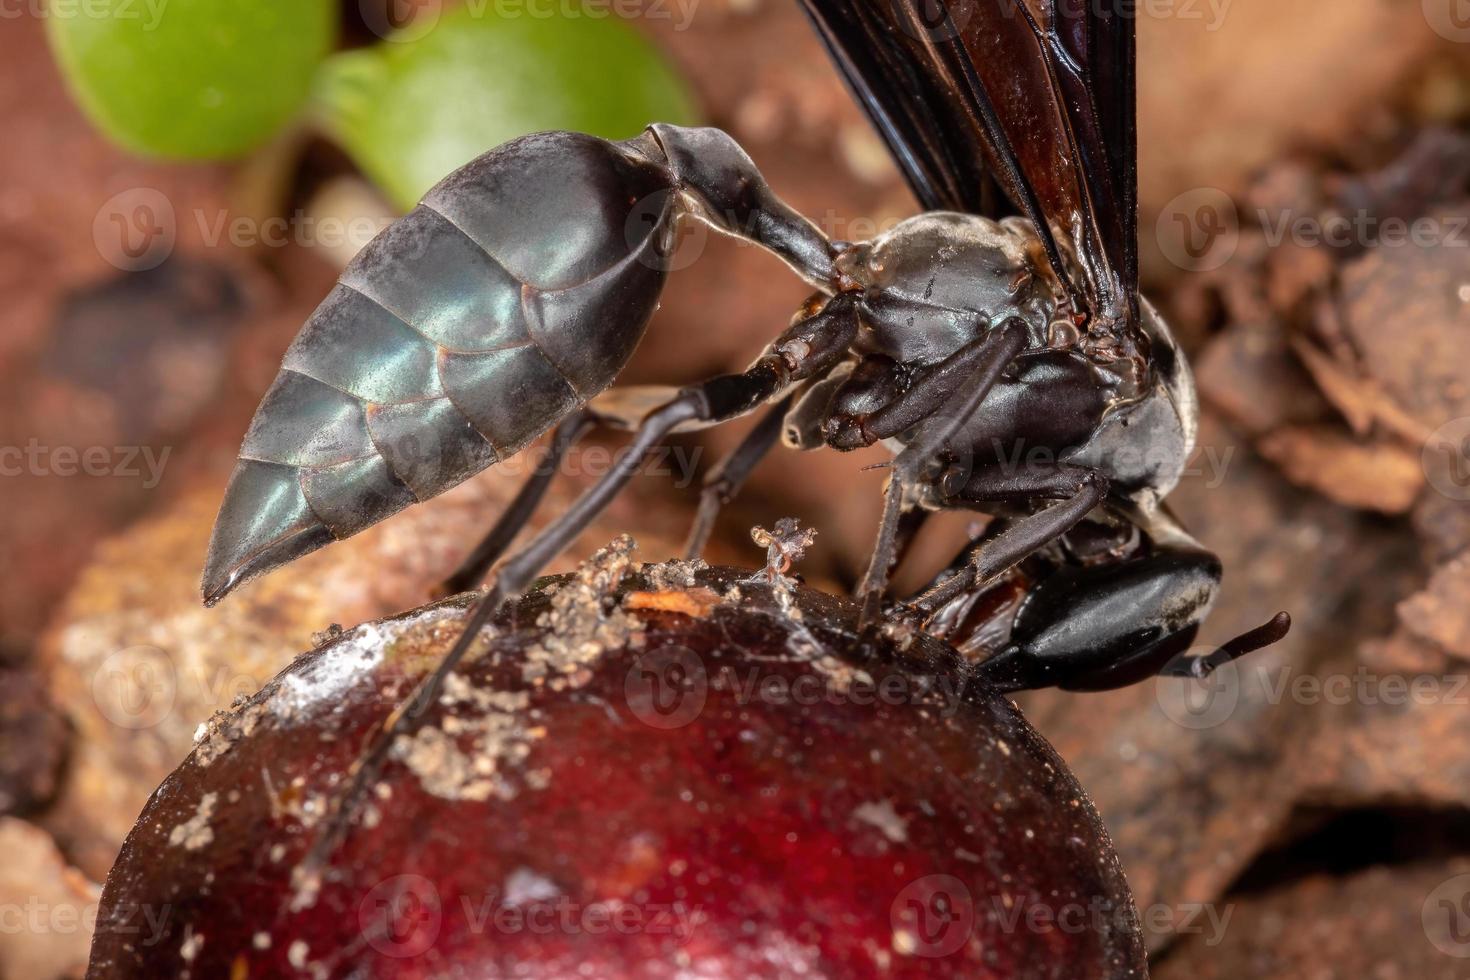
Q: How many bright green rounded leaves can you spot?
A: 2